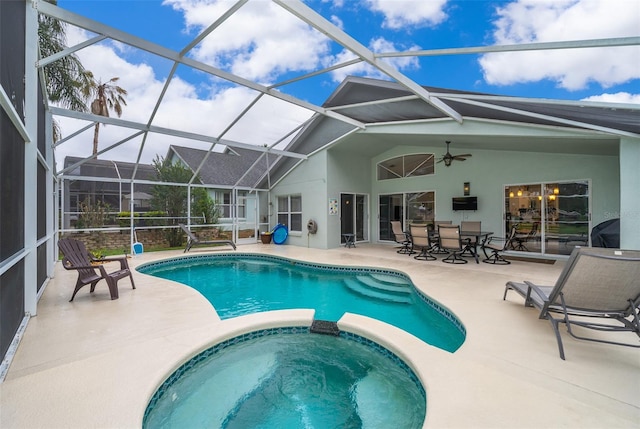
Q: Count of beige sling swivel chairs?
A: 6